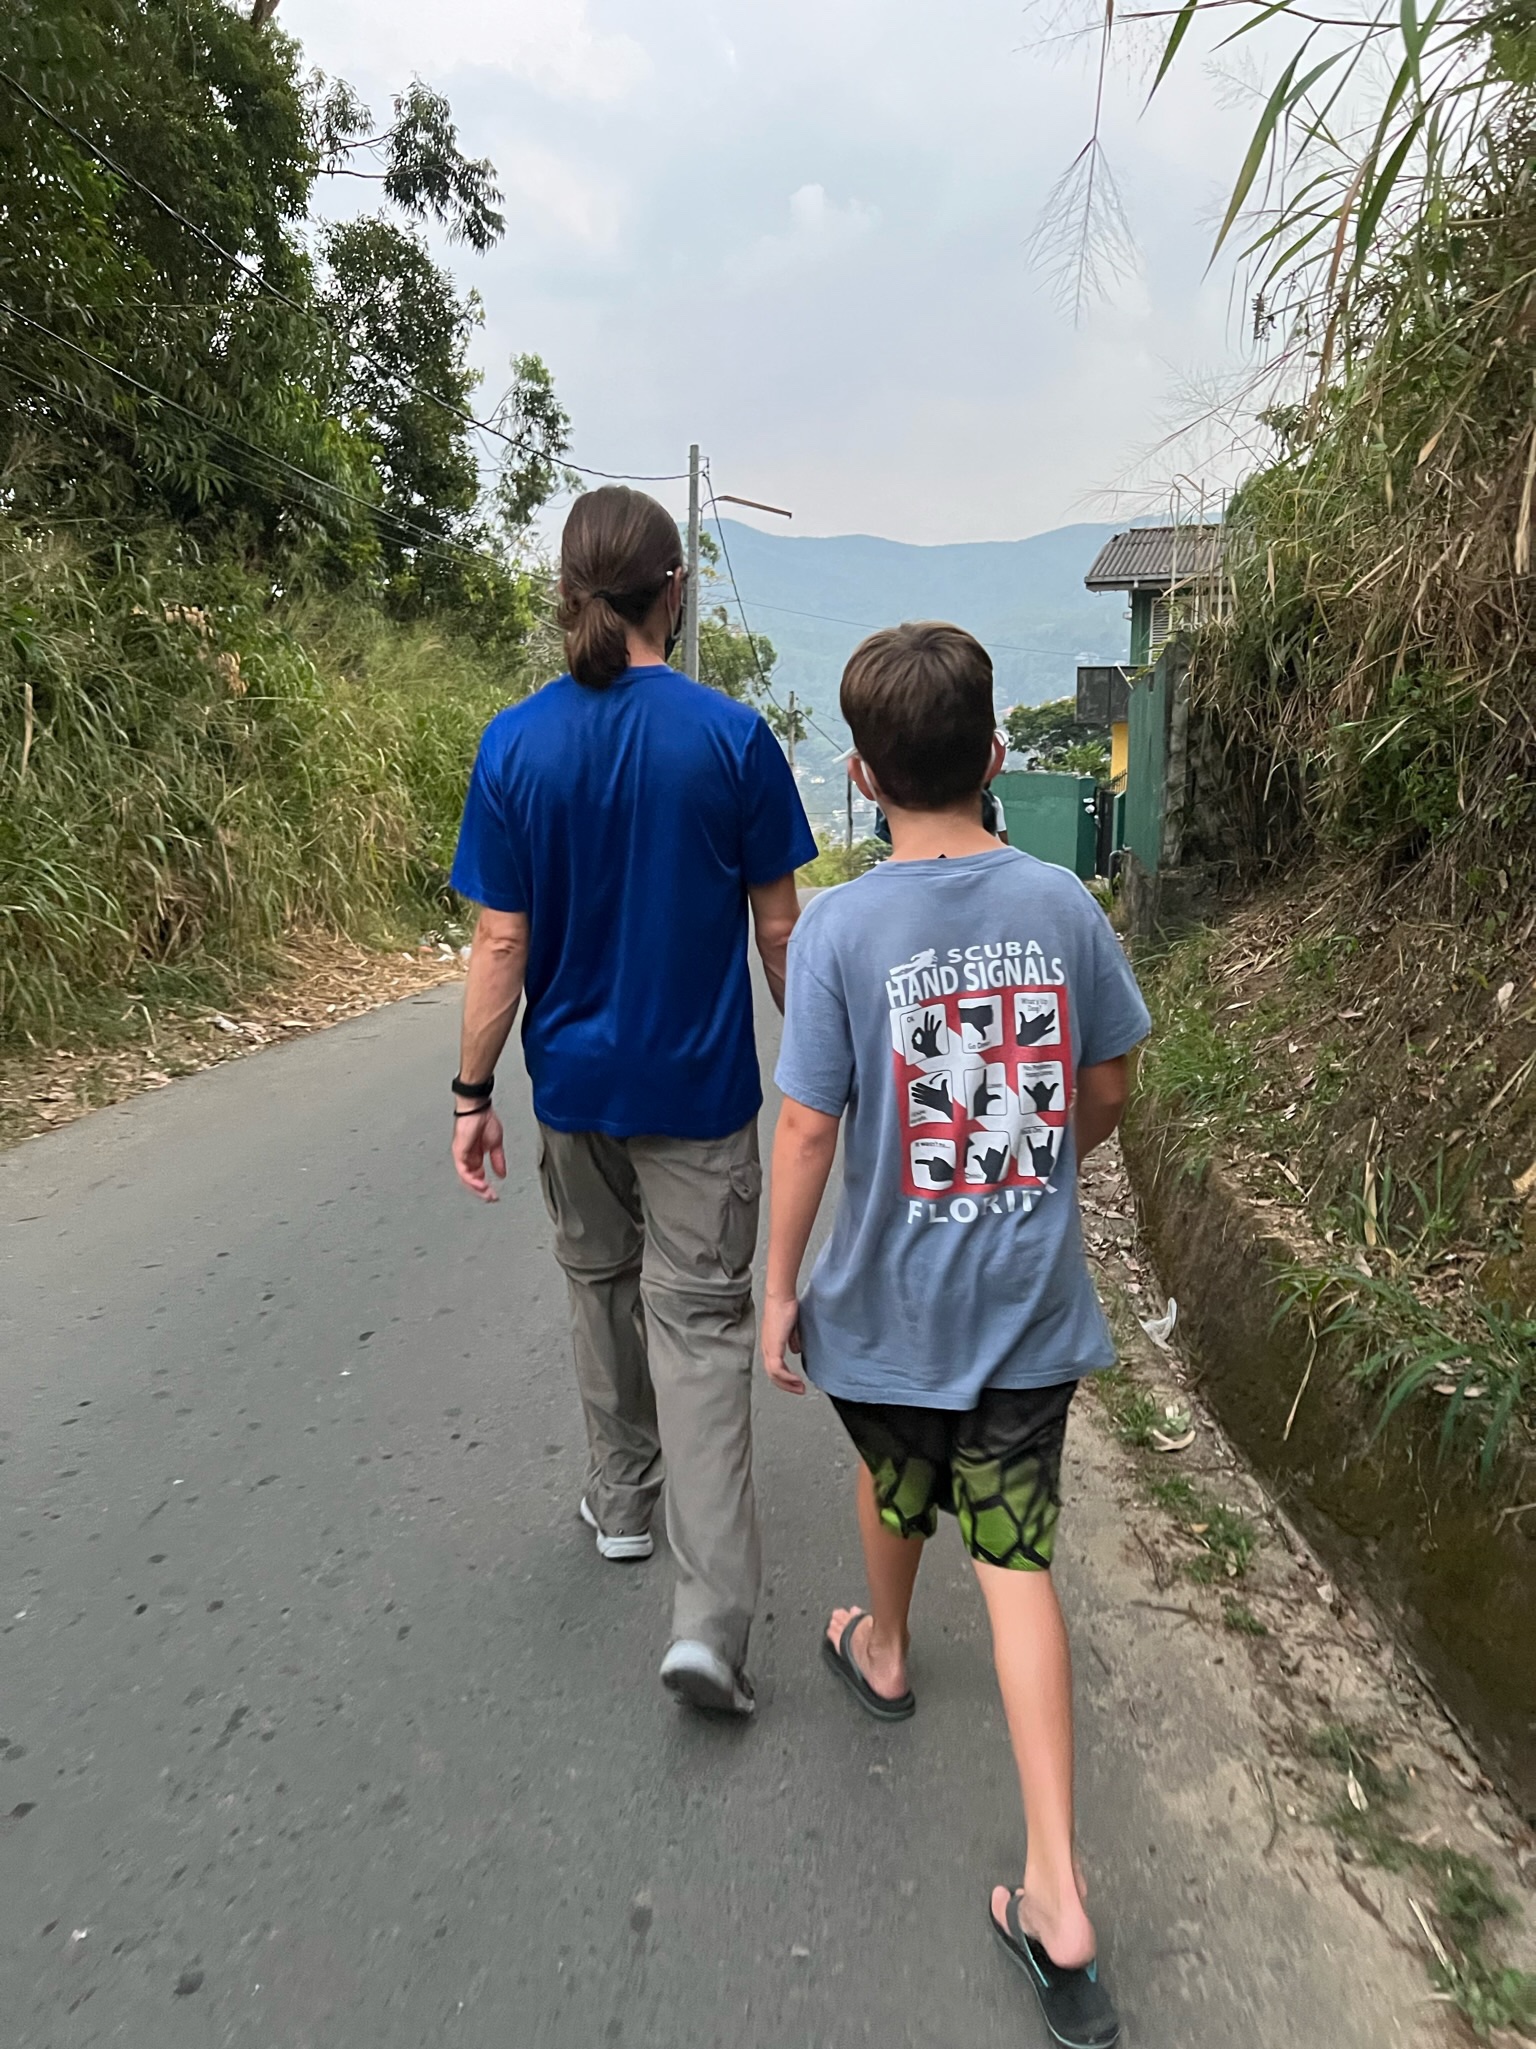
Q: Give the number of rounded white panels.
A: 9